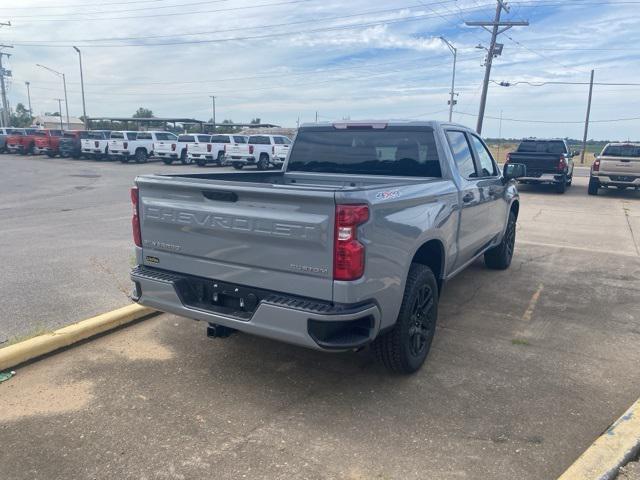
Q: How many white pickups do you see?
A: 6